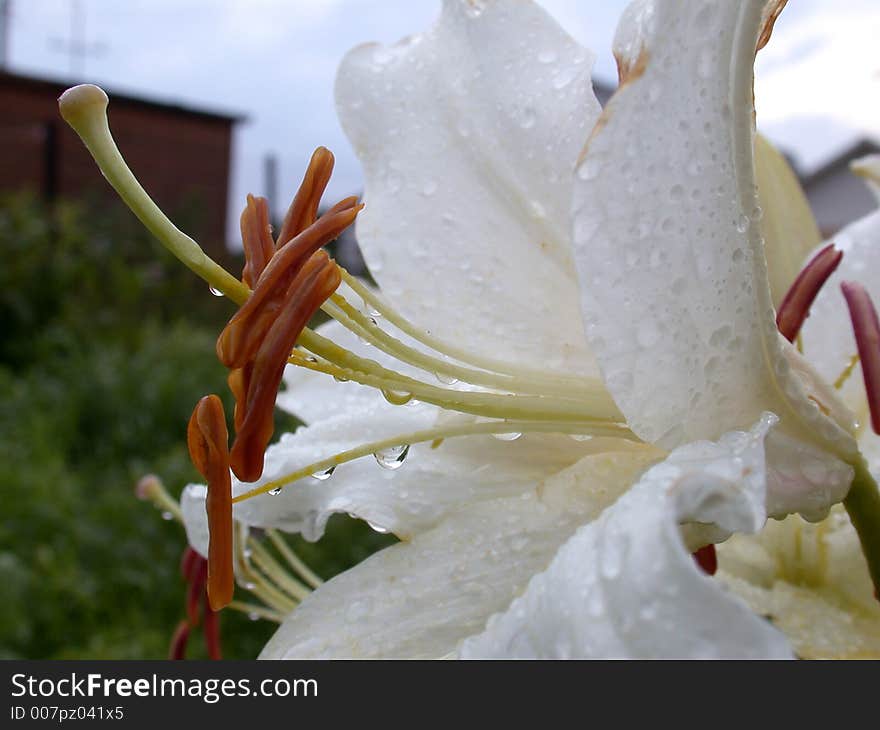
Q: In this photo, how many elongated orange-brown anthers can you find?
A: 6